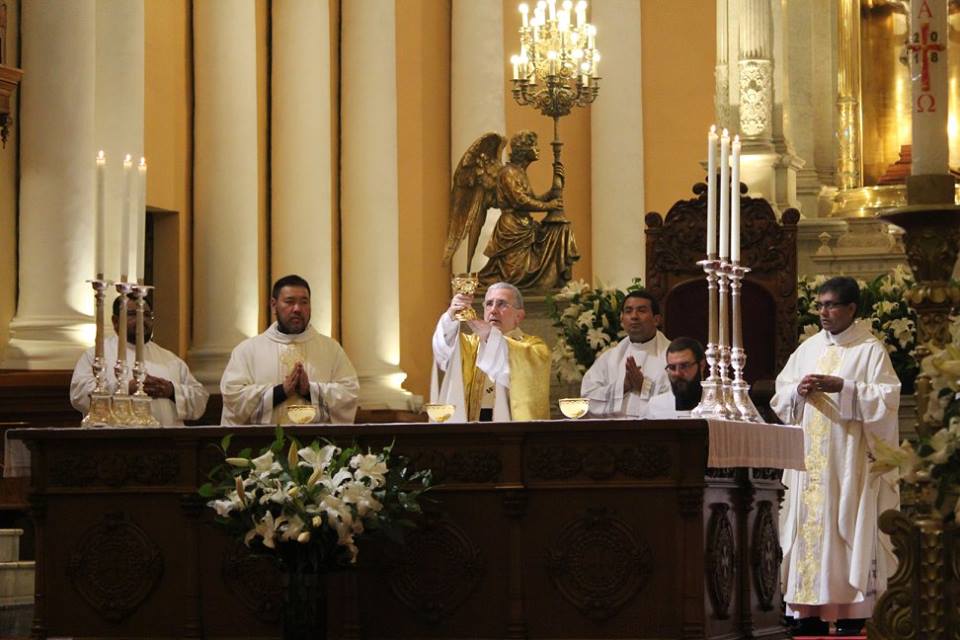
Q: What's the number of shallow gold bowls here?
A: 3